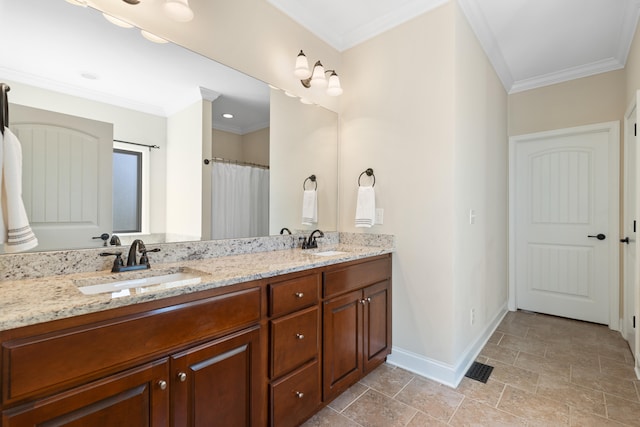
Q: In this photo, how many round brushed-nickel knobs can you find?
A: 7